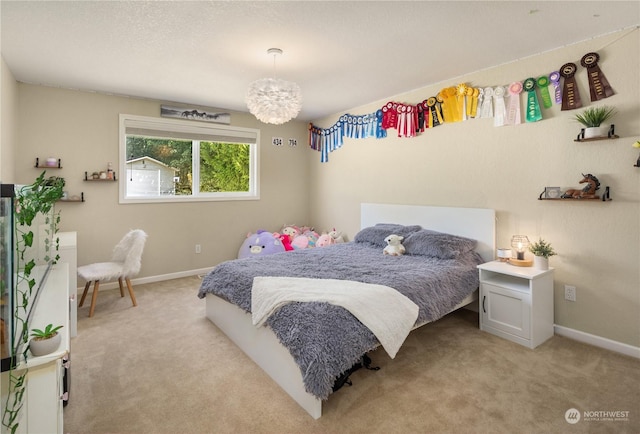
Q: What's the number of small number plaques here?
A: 2